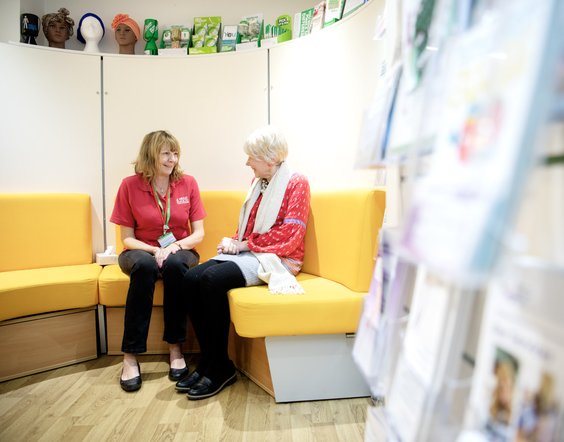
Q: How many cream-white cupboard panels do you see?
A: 3